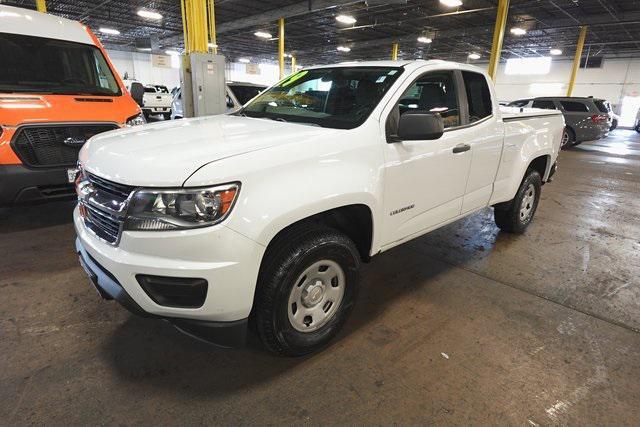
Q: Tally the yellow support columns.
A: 7